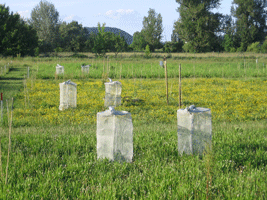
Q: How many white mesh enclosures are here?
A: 6